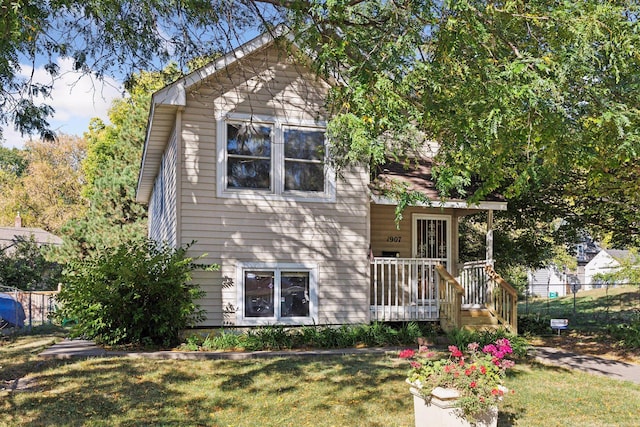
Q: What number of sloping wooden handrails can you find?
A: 2